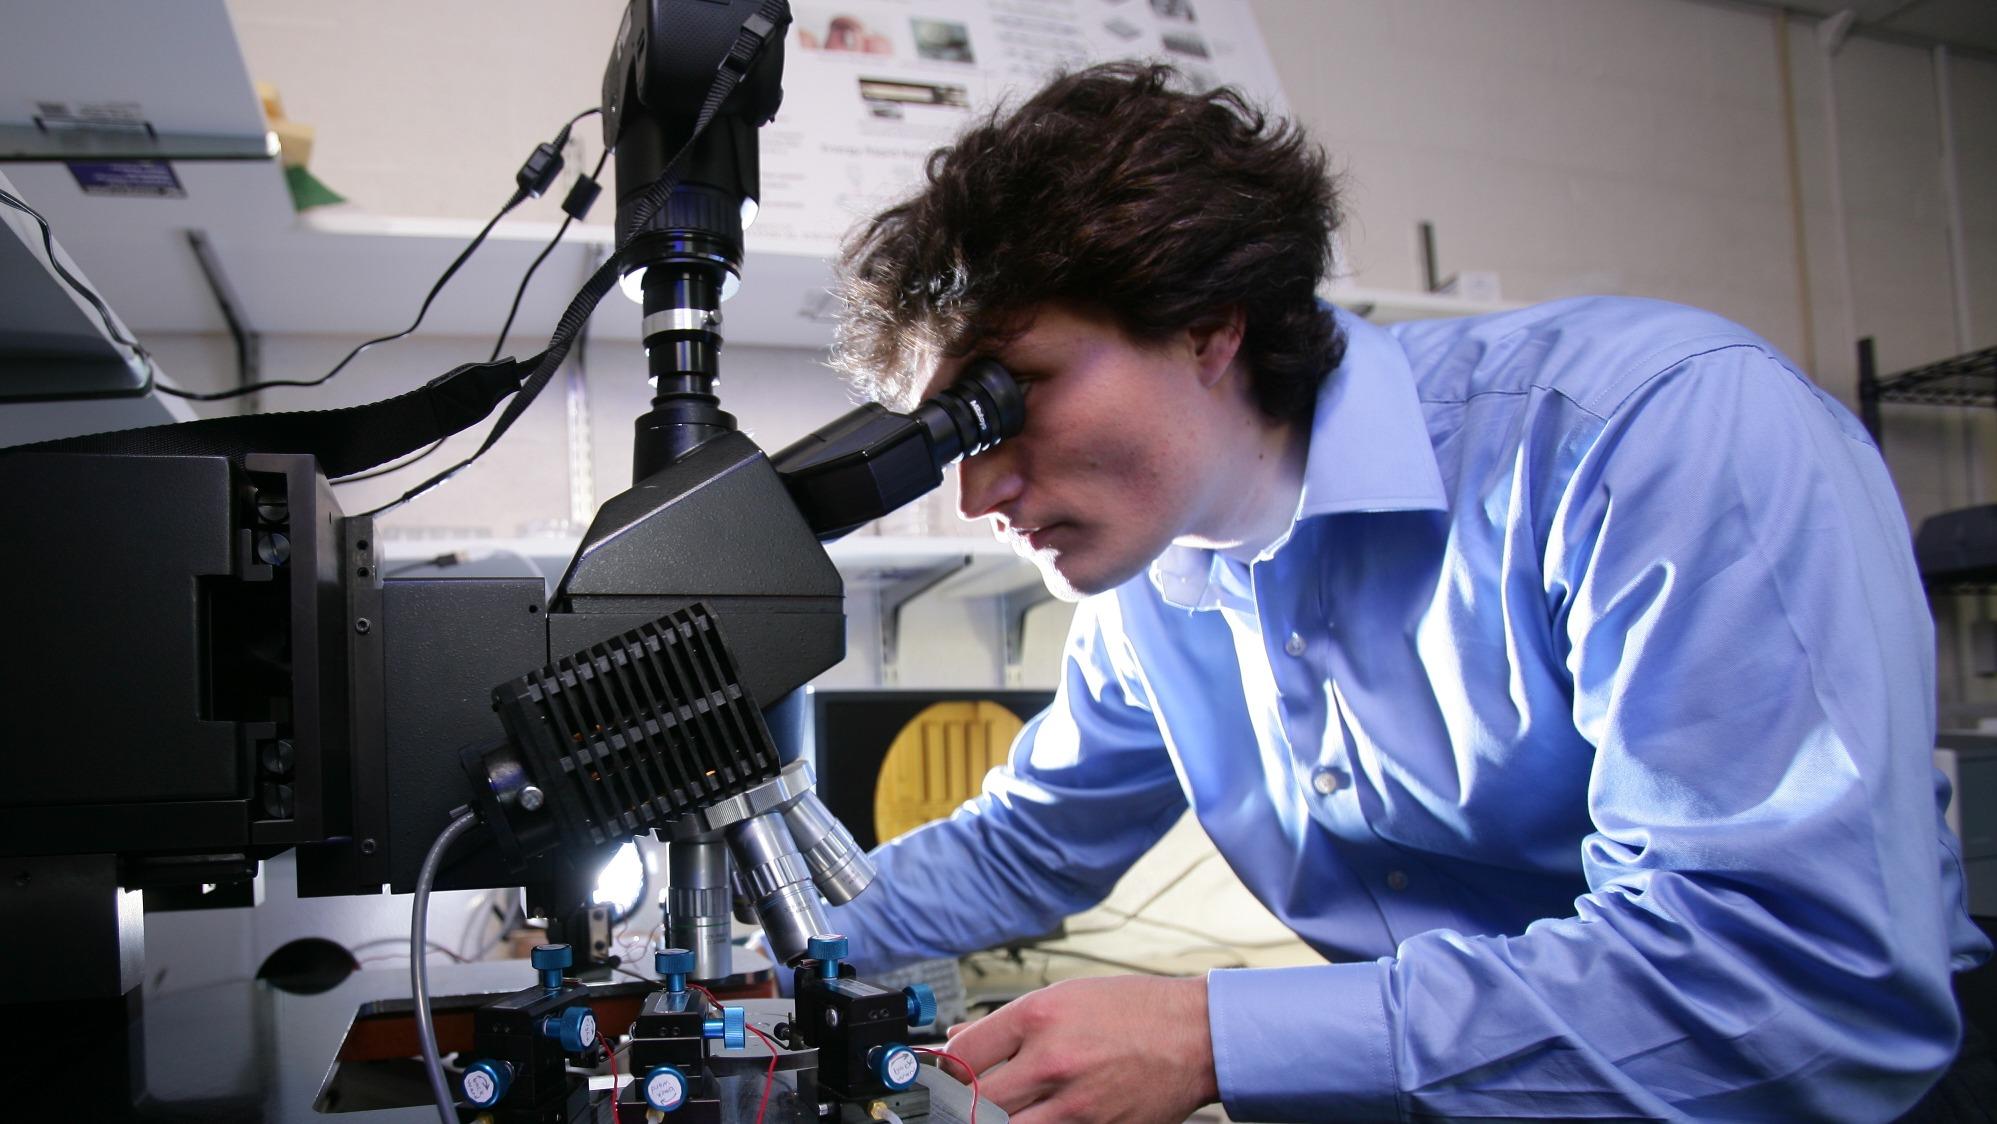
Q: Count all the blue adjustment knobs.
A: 9